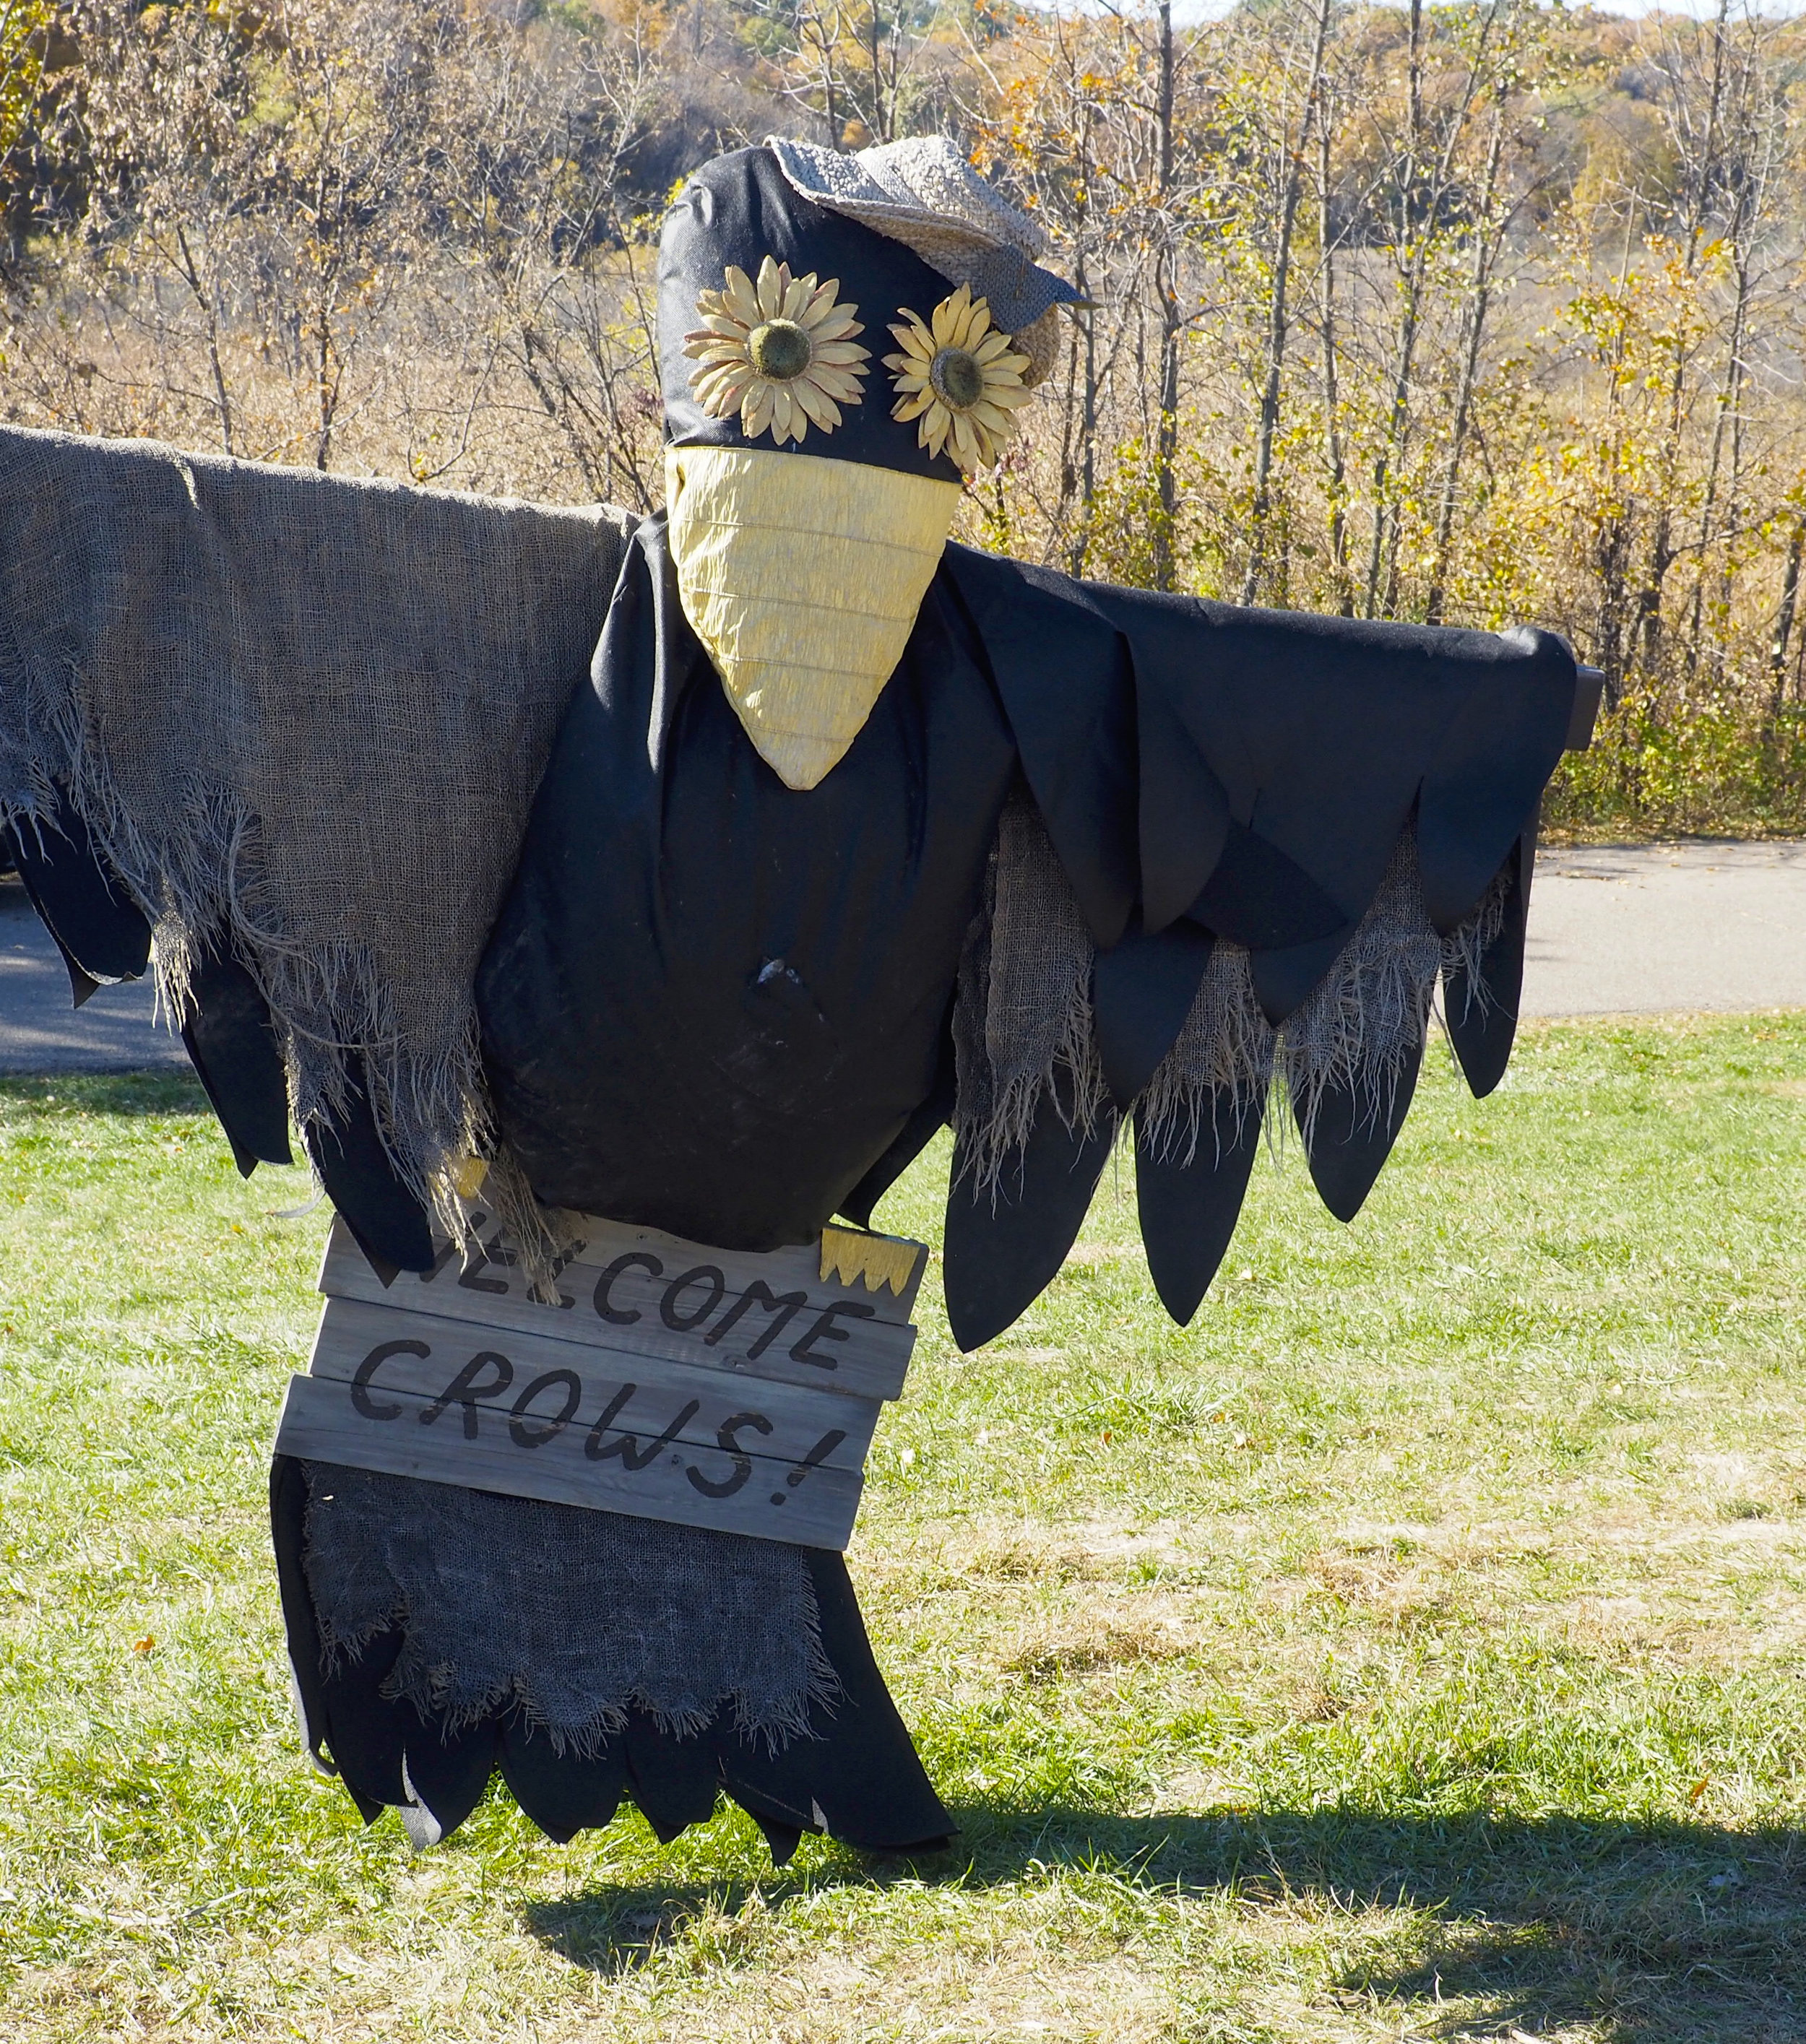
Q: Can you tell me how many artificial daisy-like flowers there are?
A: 2